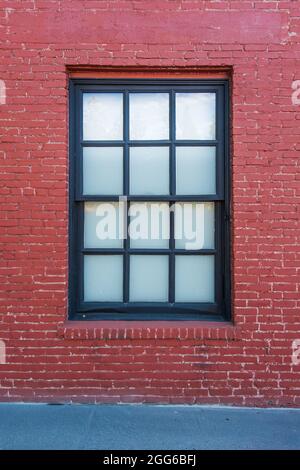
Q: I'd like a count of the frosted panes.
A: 12